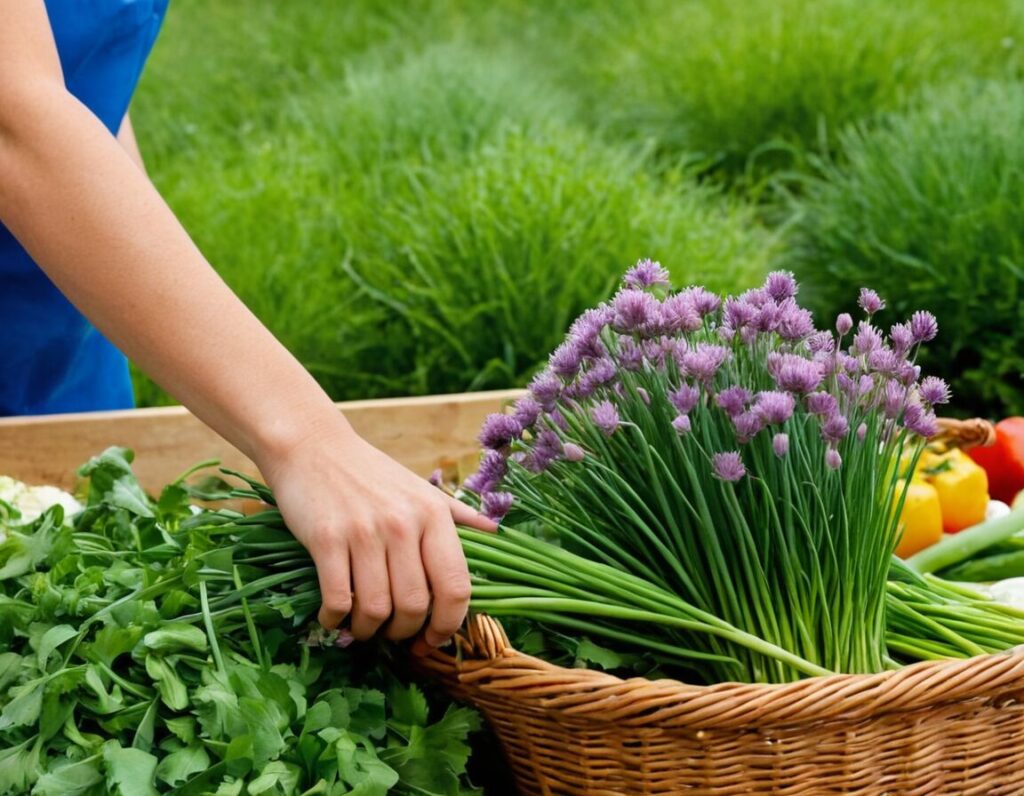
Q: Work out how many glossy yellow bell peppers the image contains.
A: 2